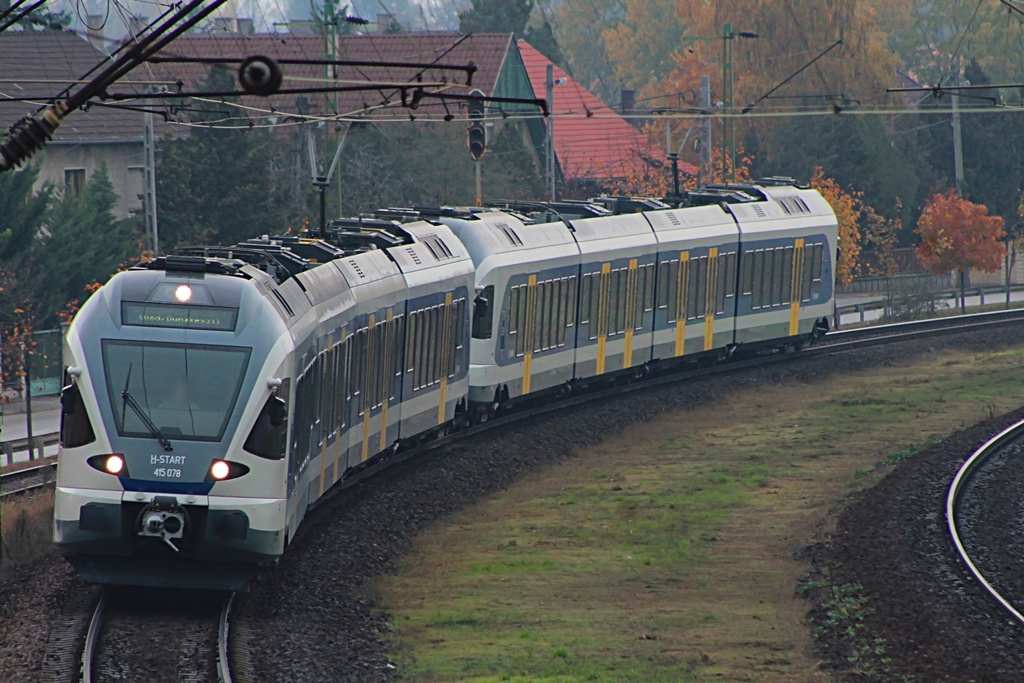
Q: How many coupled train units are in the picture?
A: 2